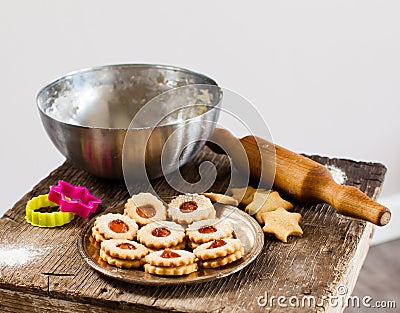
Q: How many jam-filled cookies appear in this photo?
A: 8